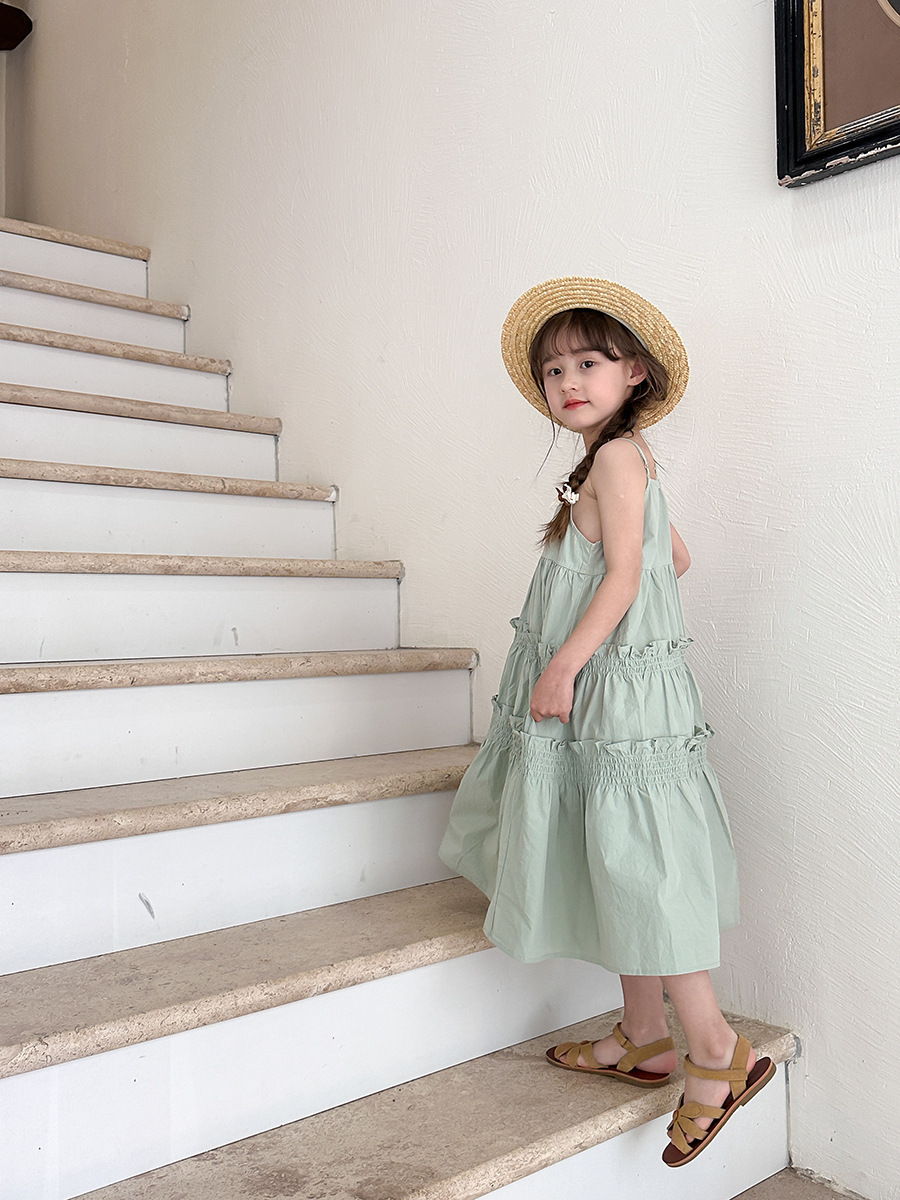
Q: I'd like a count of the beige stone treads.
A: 10